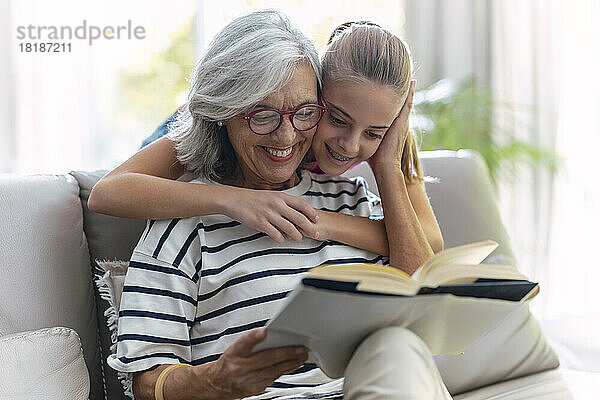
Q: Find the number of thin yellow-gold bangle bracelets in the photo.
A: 1